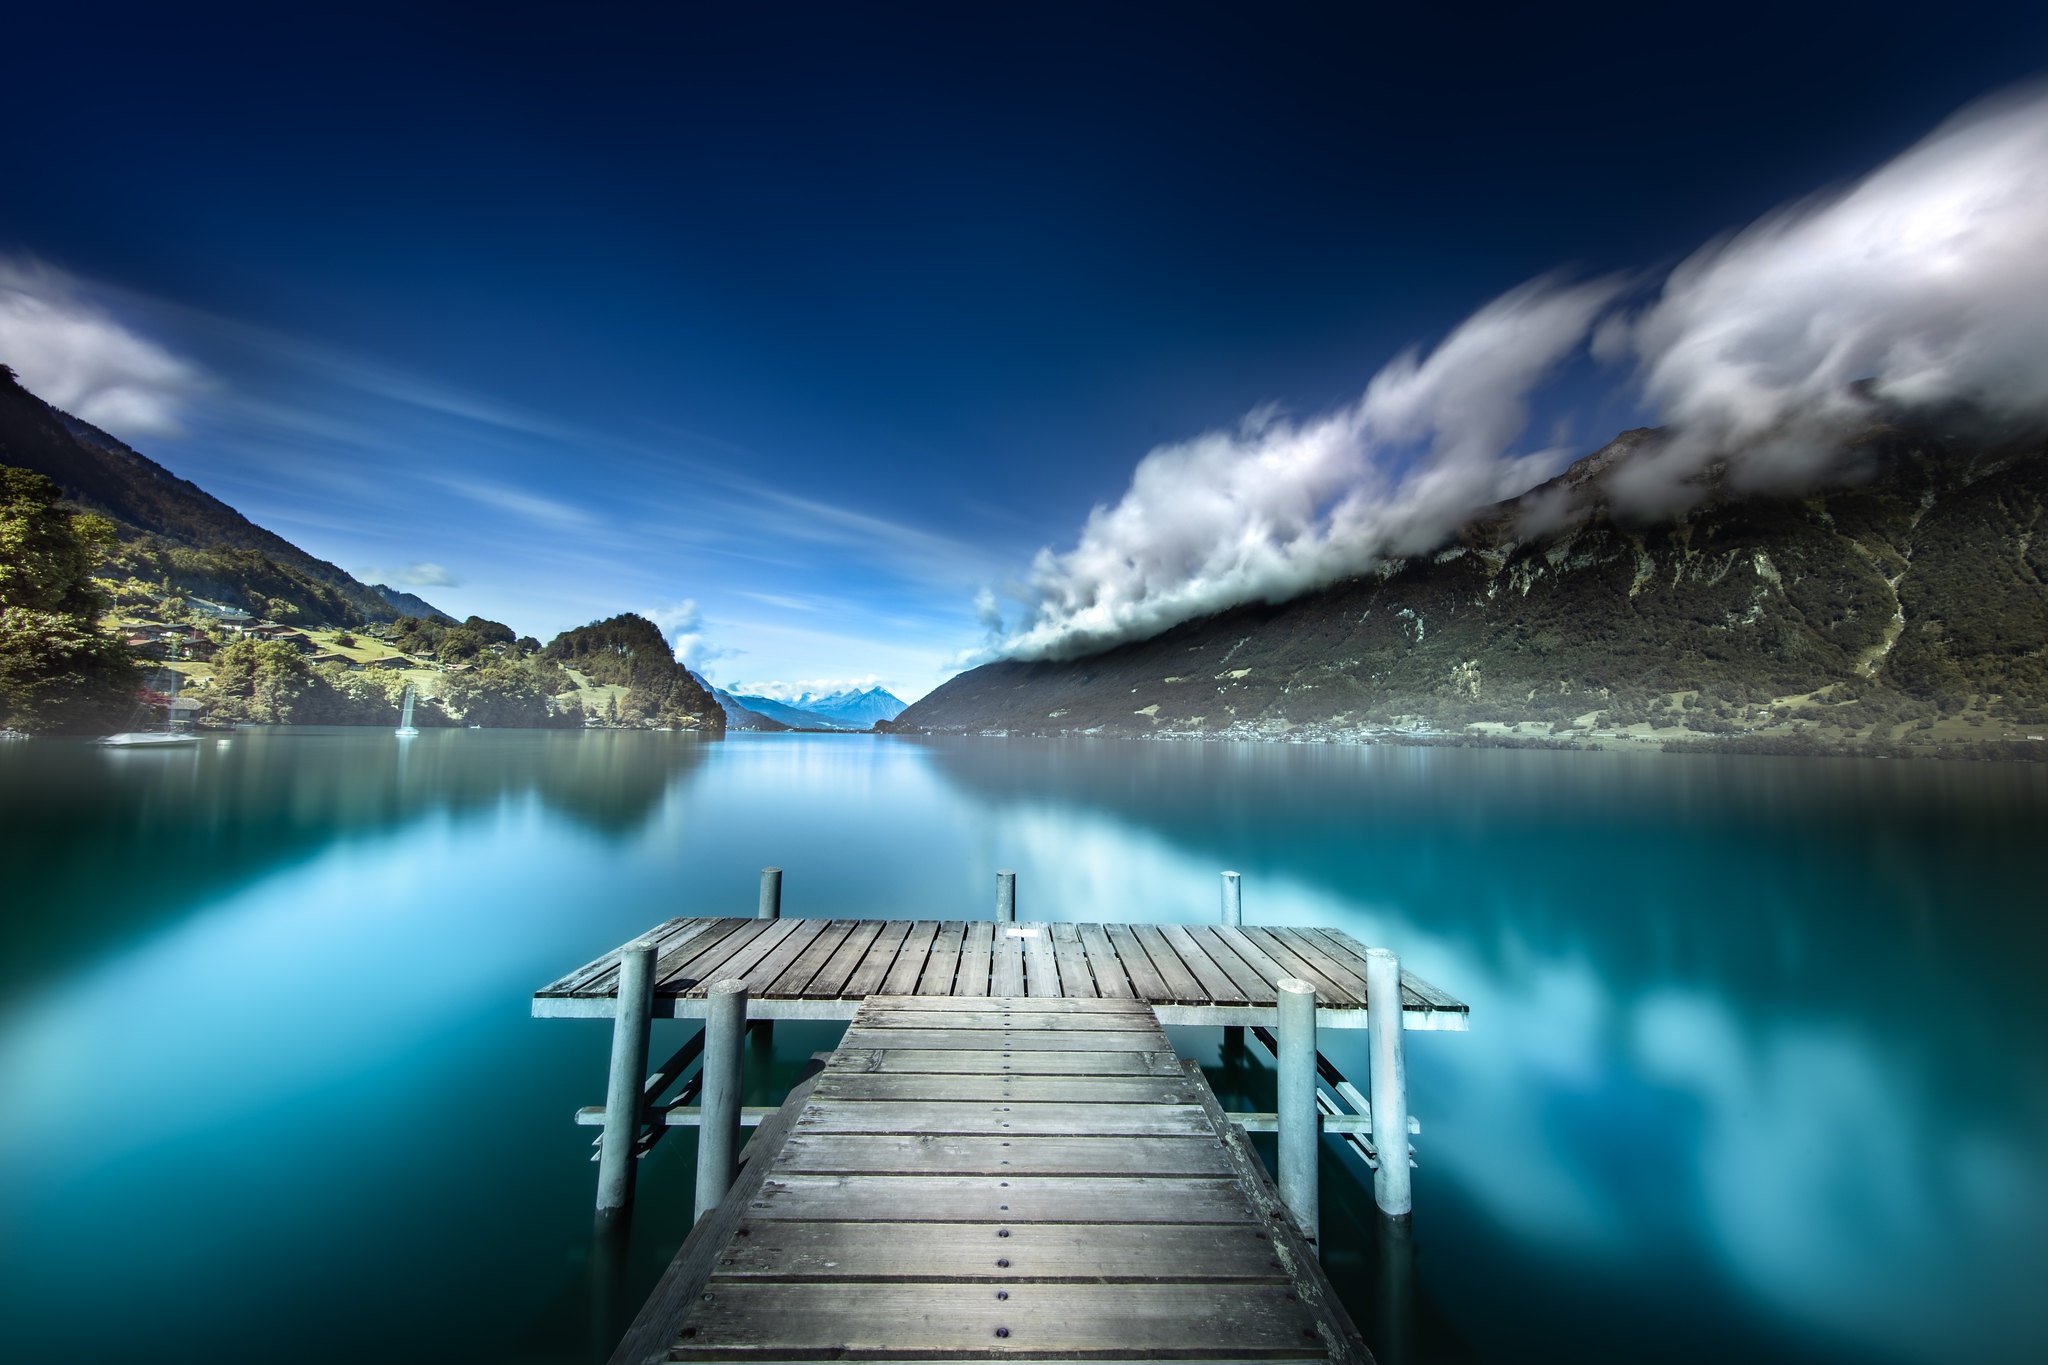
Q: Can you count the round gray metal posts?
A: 7